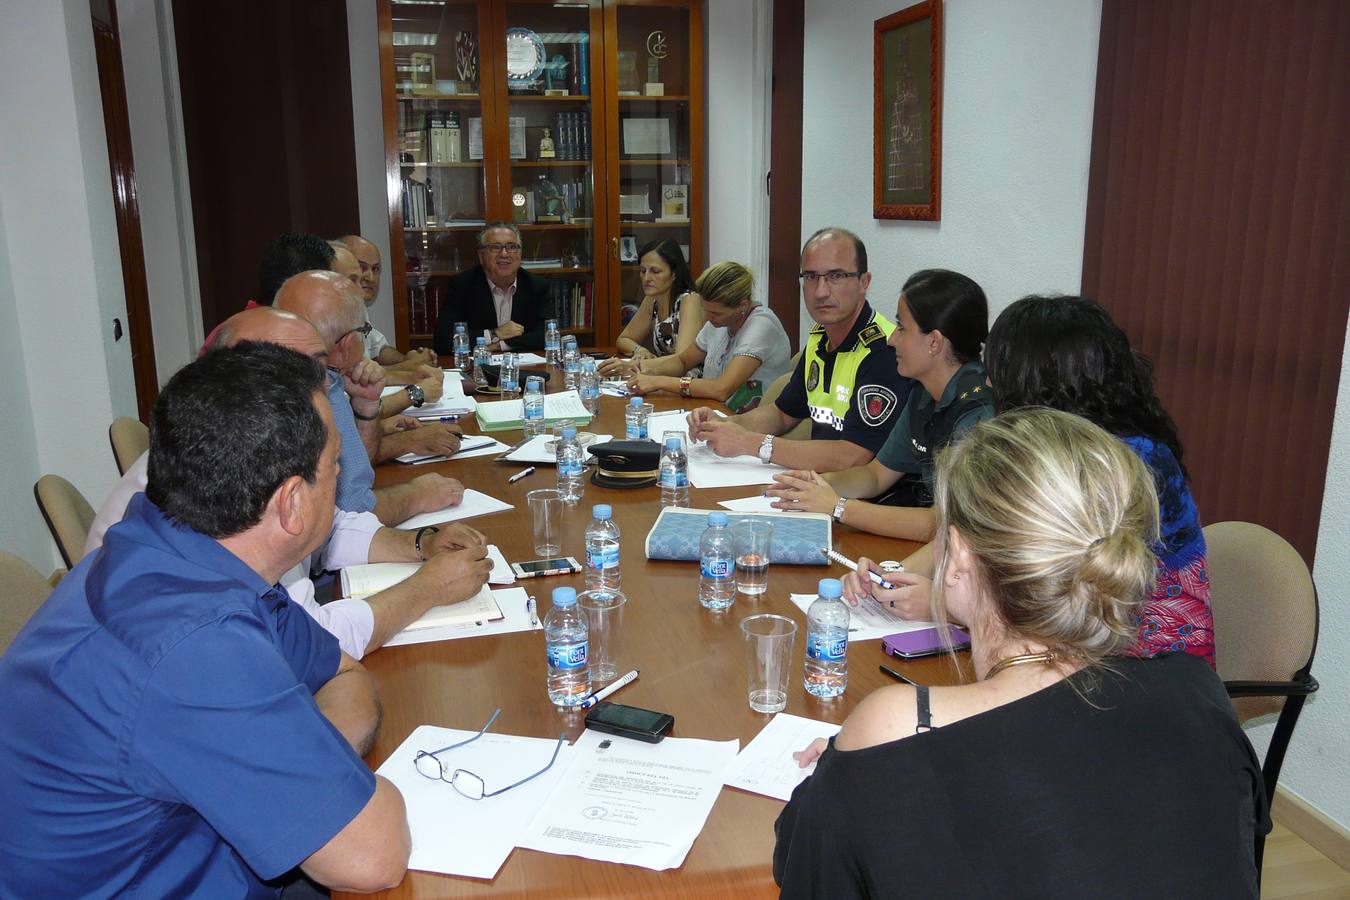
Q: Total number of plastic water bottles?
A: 14